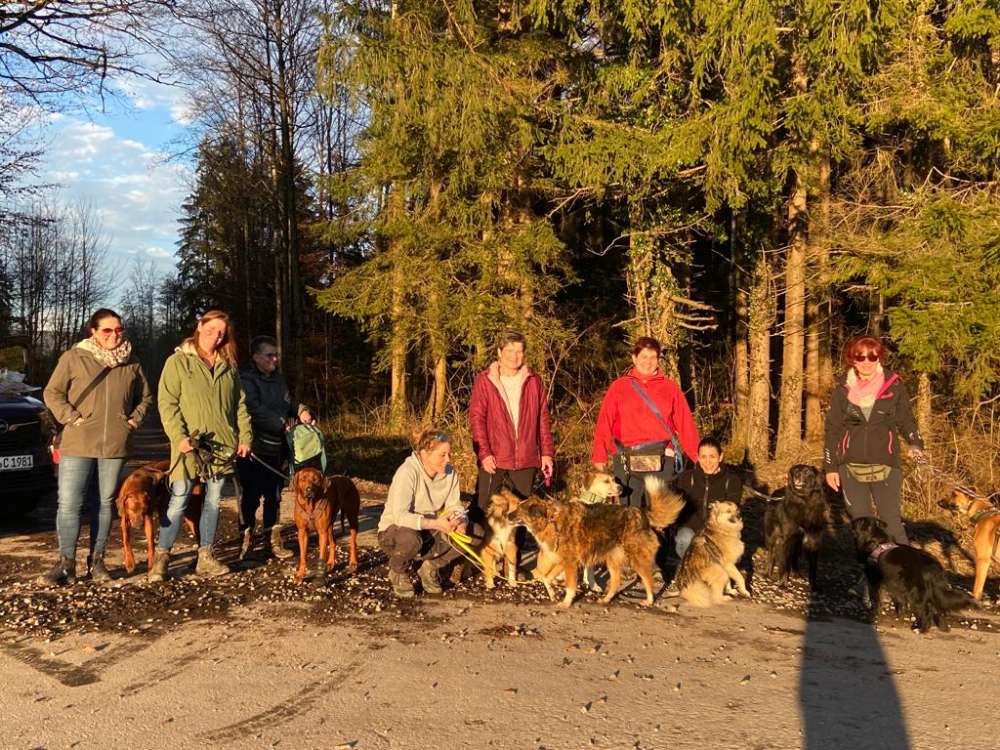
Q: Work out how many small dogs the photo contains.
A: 0